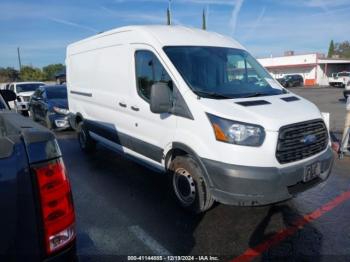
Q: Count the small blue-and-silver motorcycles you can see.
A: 0